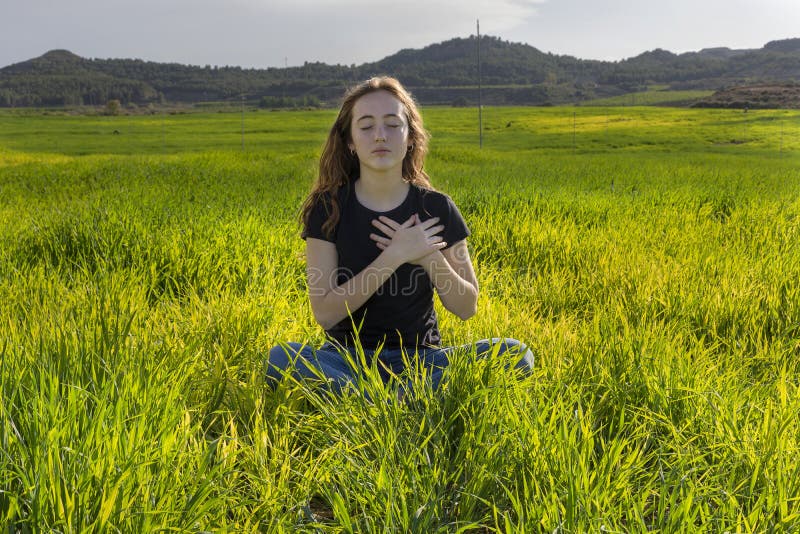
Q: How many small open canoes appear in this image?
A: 0